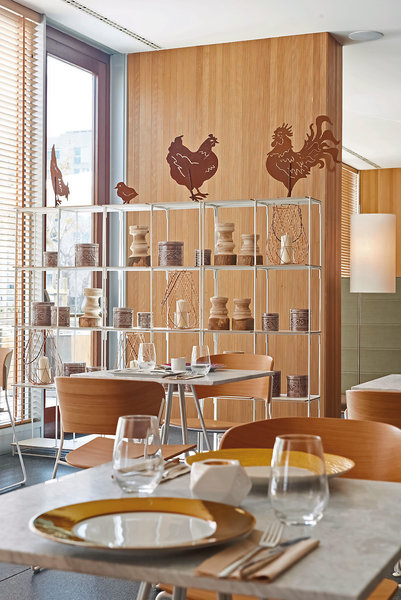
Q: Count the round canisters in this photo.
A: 14